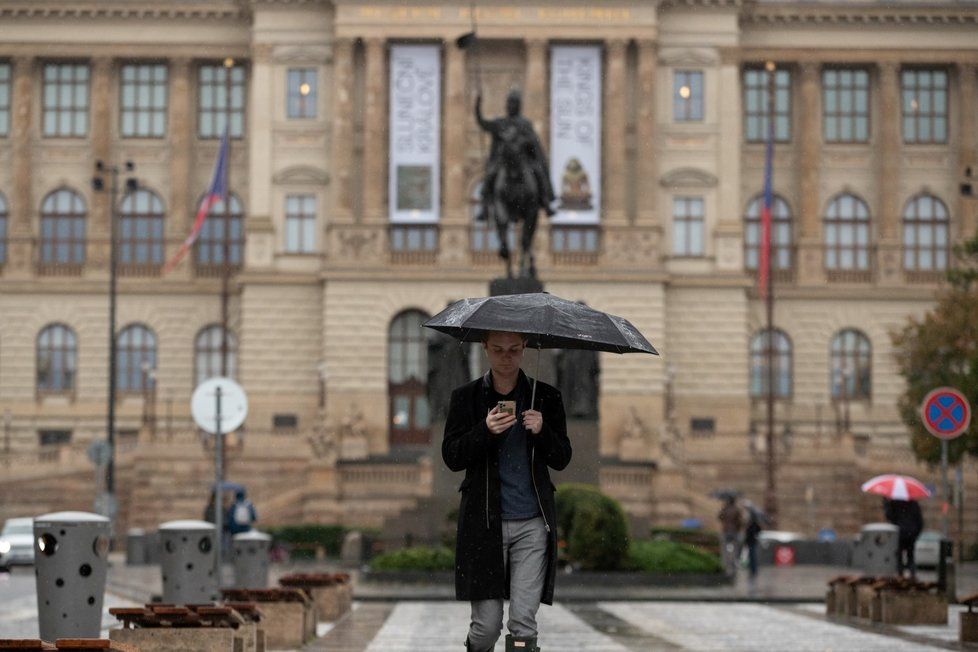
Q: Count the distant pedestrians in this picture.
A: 5